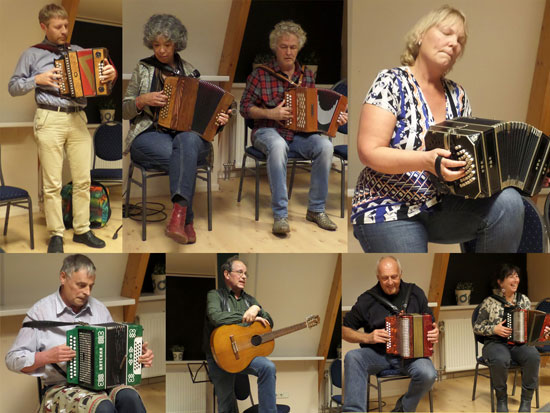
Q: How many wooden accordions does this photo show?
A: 3